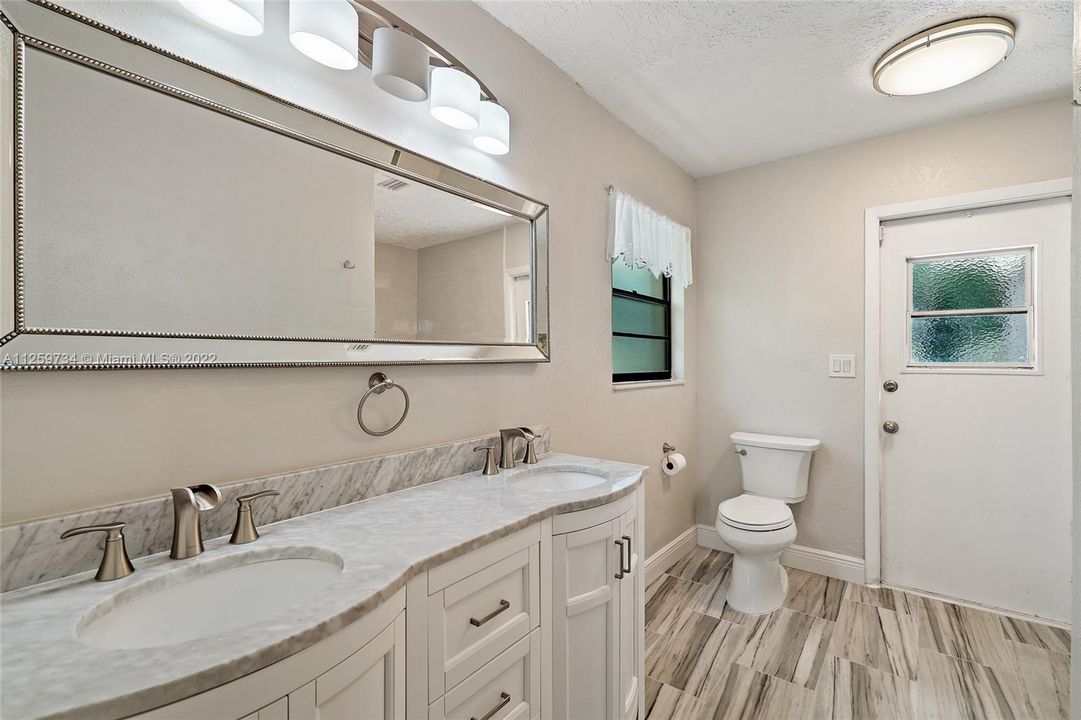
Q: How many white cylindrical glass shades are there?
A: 5